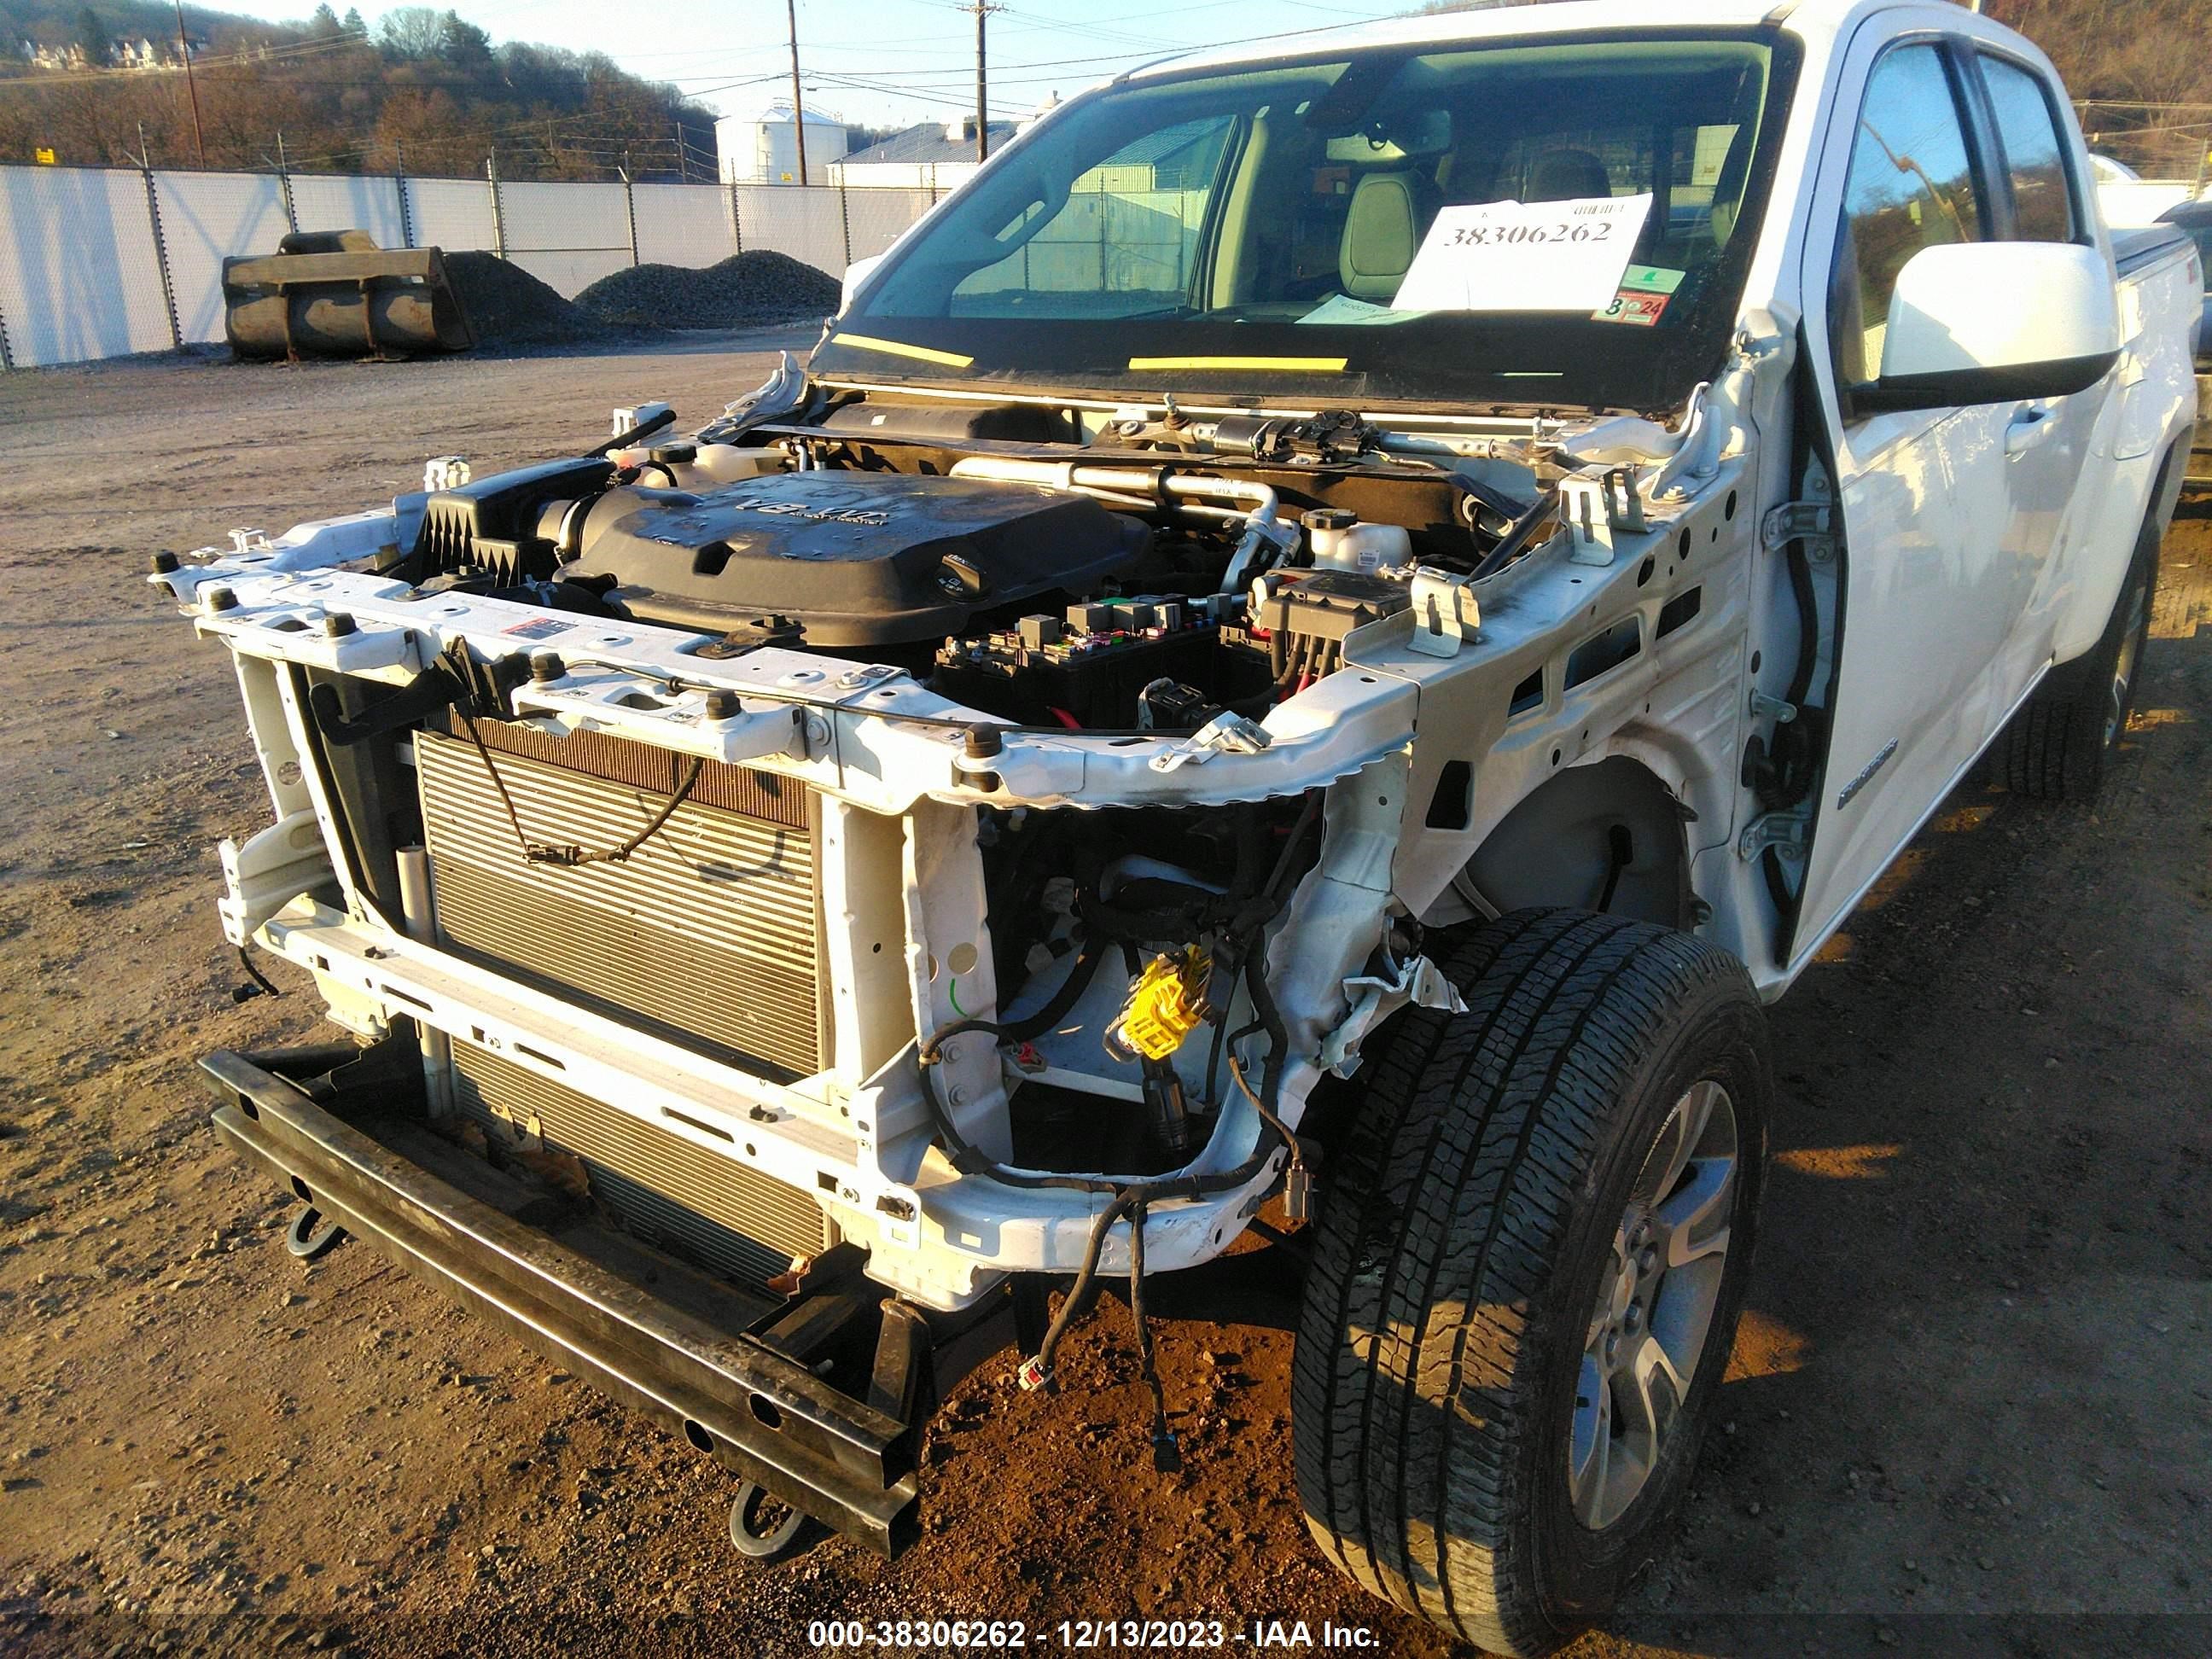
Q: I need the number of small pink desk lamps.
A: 0